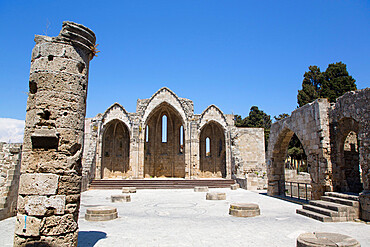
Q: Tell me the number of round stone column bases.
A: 7